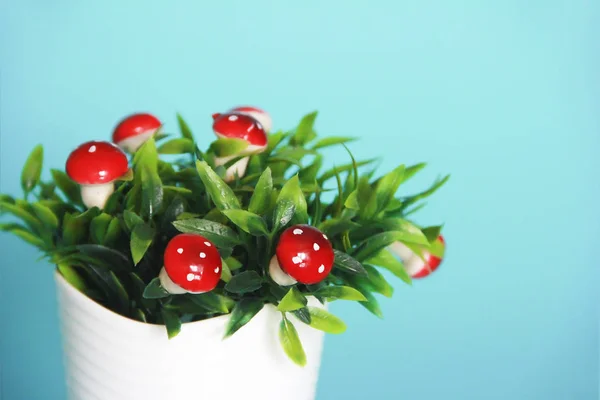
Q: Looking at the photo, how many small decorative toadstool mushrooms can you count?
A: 7